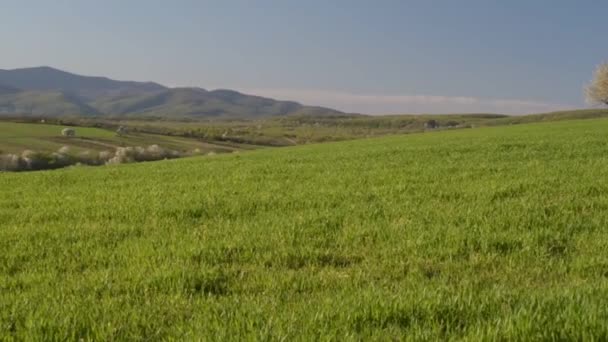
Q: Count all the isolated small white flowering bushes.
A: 2